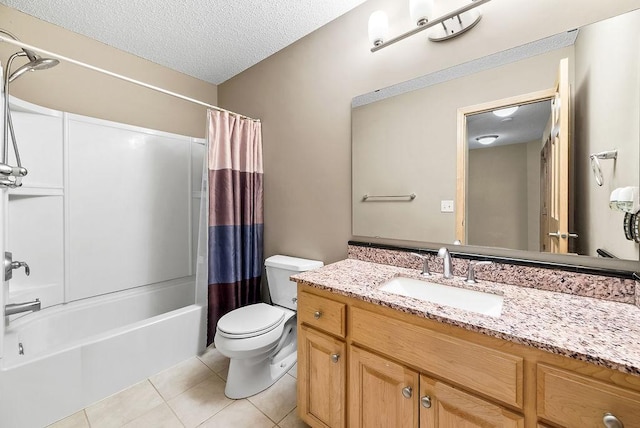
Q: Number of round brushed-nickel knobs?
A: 5